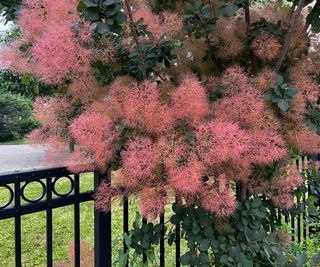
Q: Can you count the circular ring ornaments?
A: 3